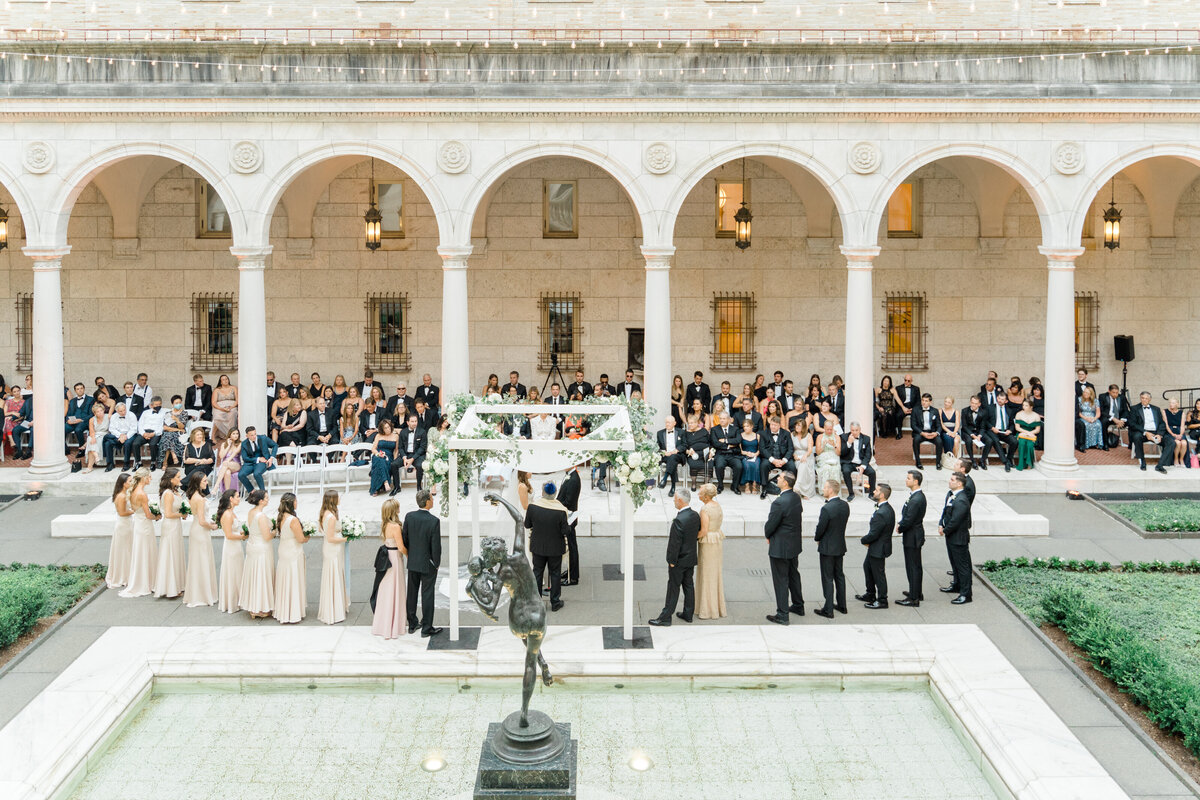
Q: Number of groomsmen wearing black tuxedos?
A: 6